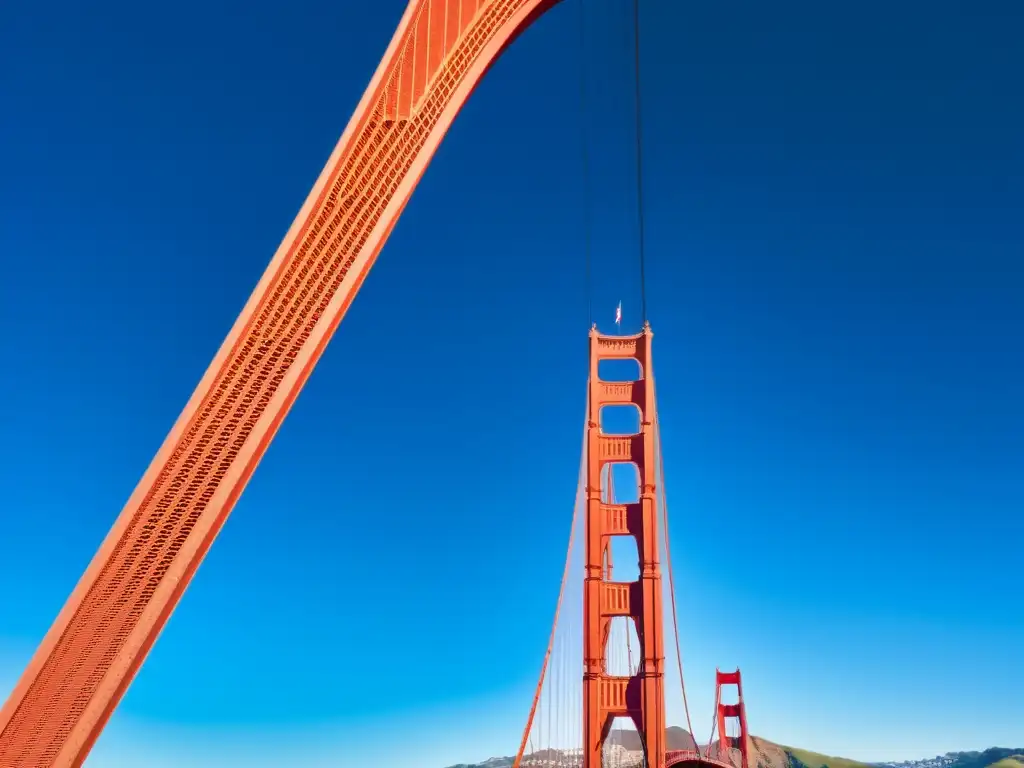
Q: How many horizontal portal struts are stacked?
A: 6